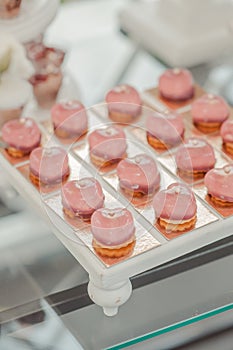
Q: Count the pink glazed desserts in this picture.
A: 15